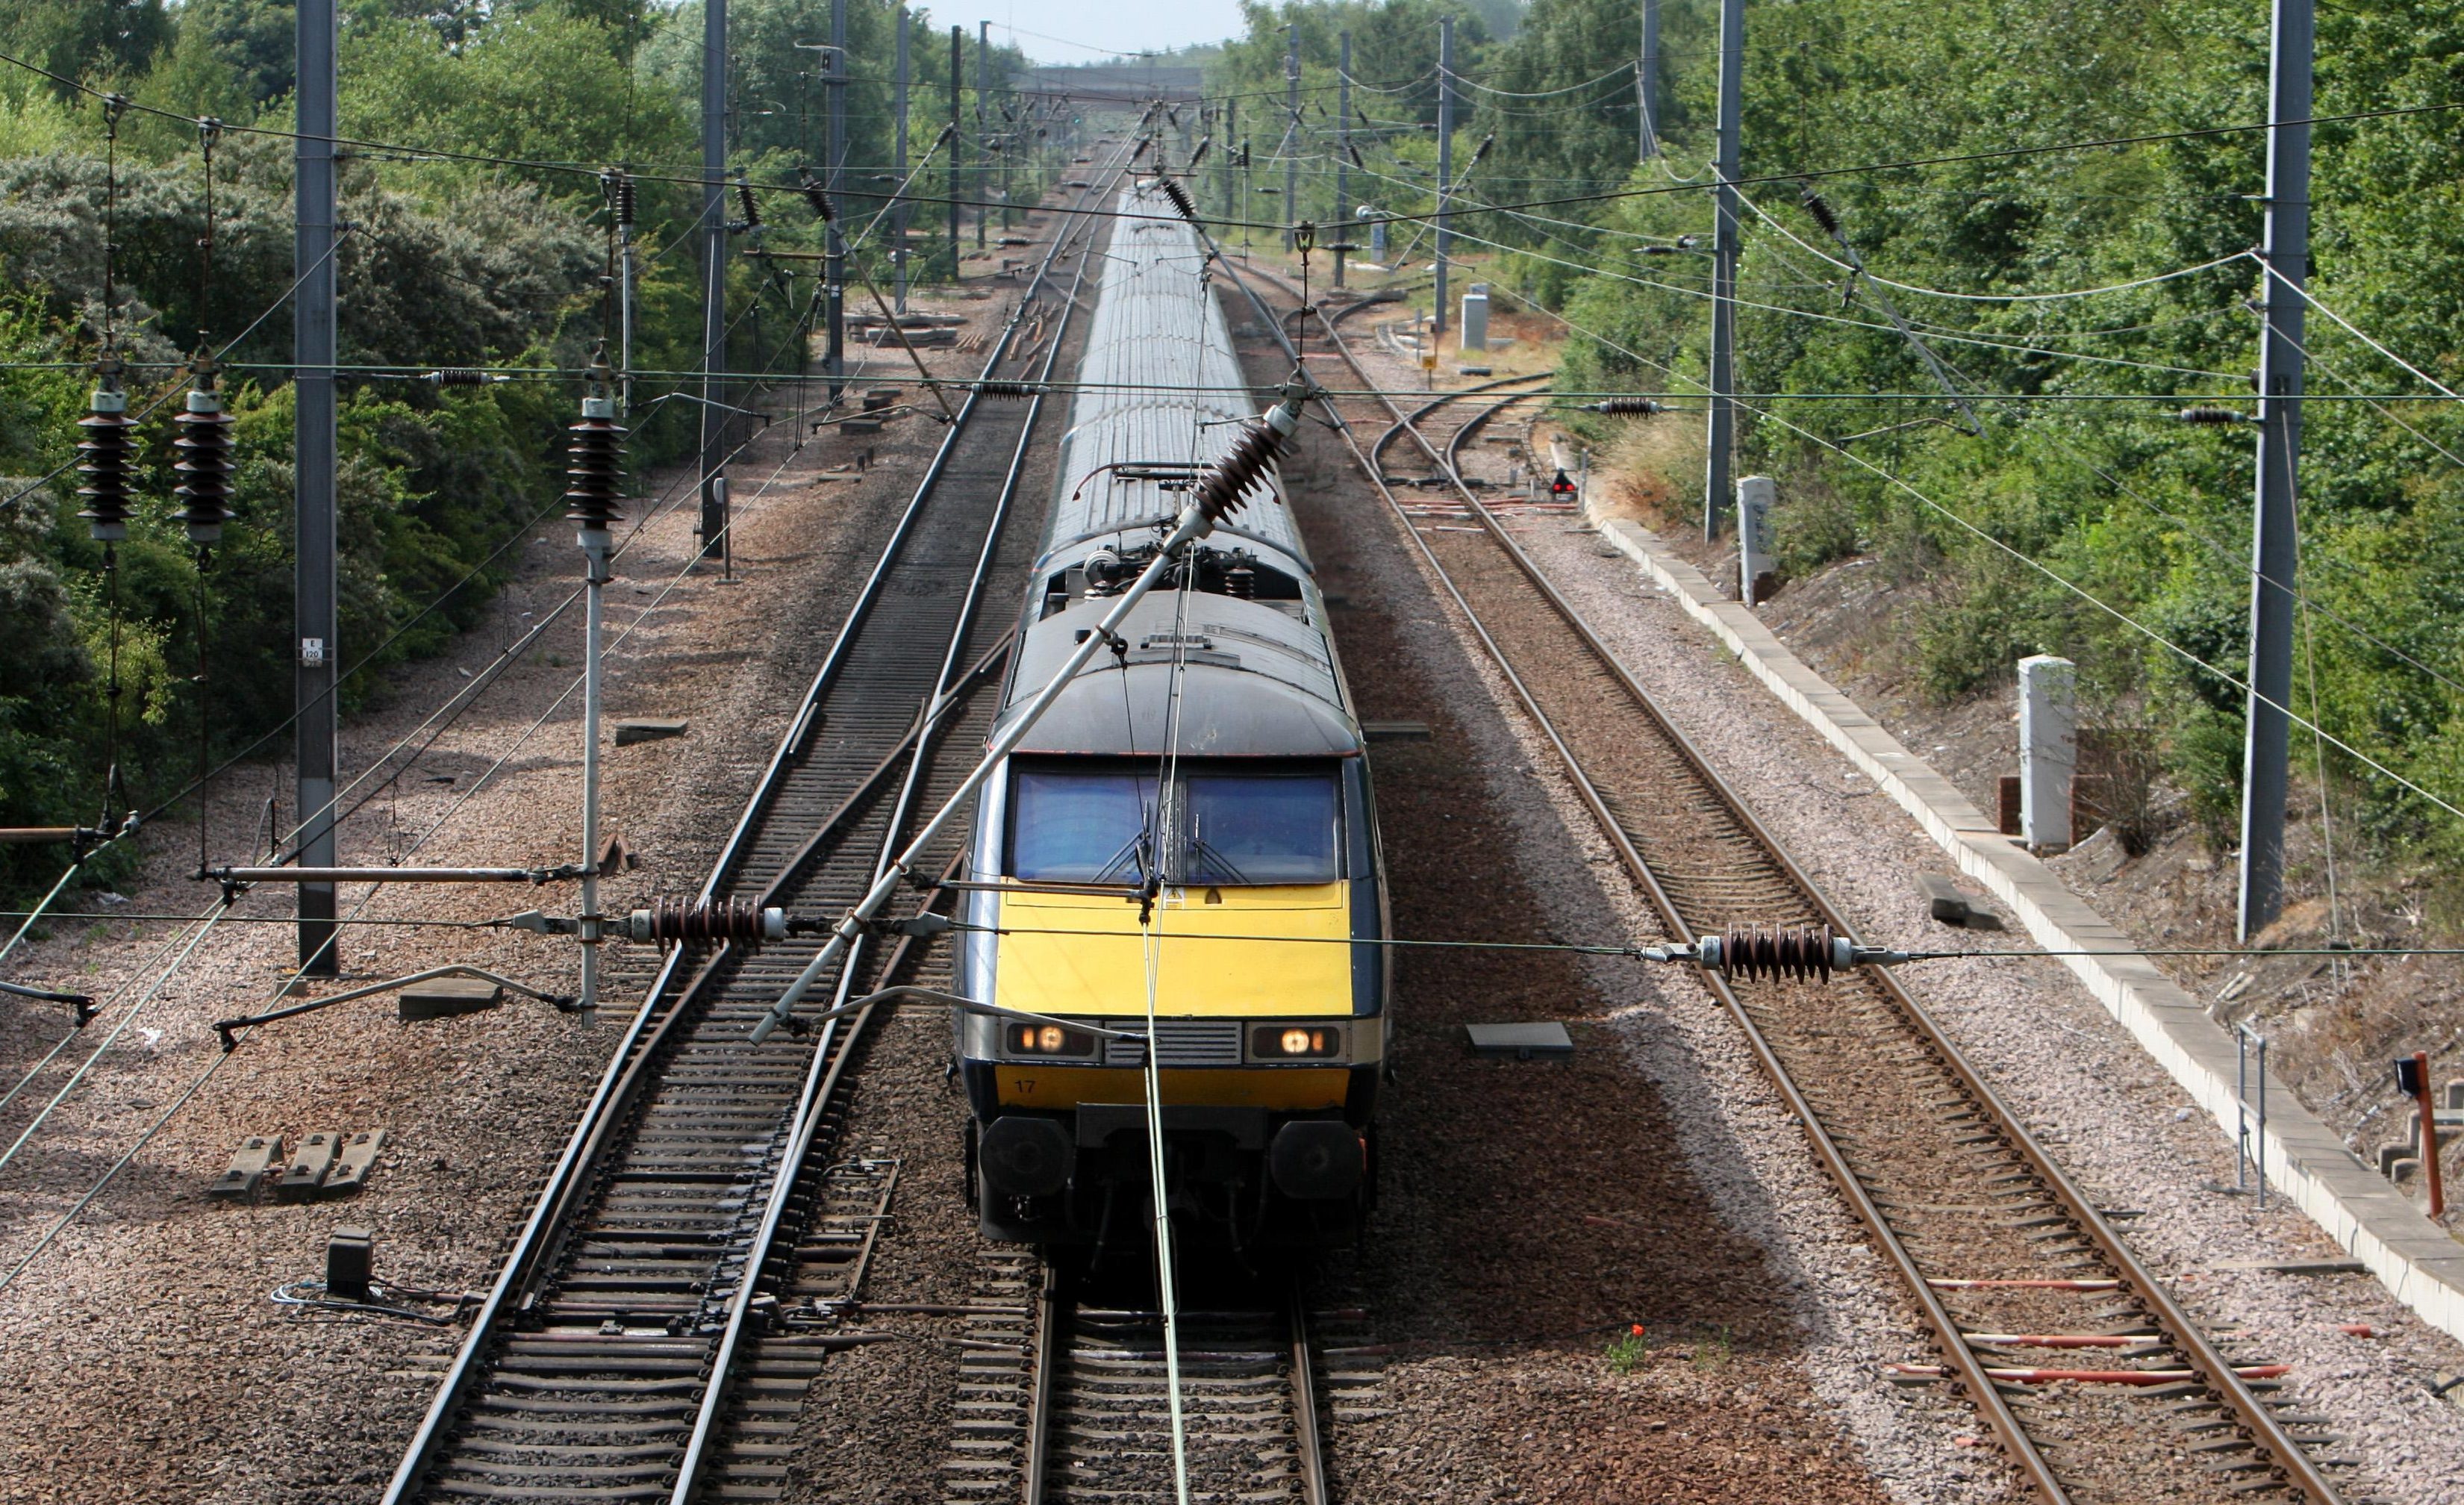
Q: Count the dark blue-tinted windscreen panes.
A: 2